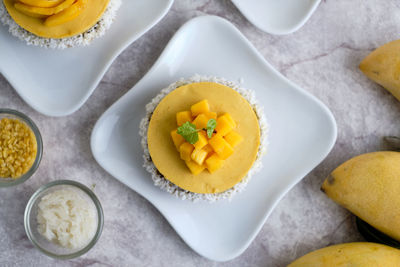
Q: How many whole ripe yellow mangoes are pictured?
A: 3